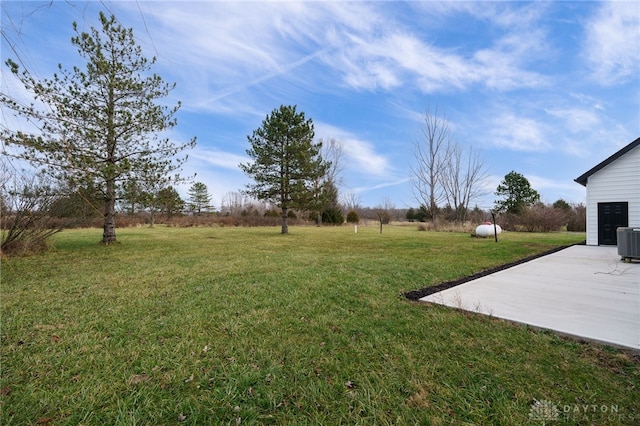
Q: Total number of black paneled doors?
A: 1